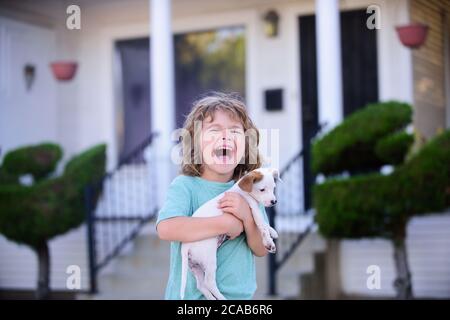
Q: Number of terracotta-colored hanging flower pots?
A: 2